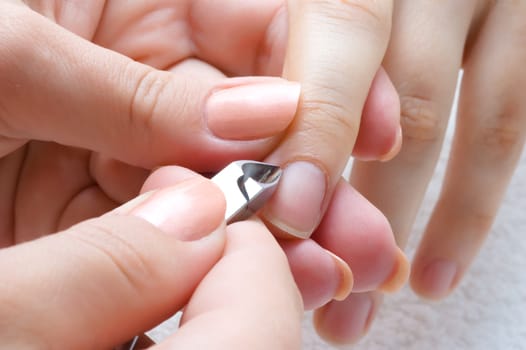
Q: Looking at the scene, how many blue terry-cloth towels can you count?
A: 0